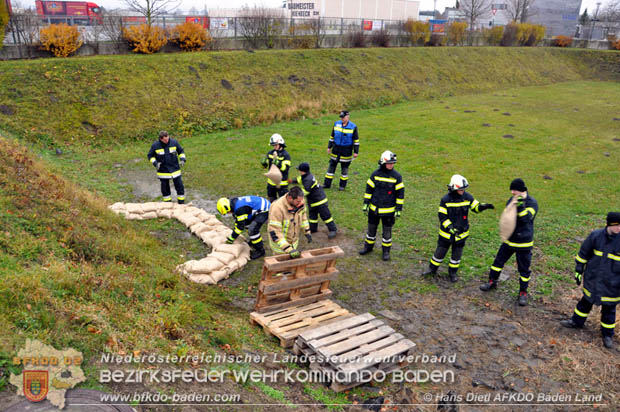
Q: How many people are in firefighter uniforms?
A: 10